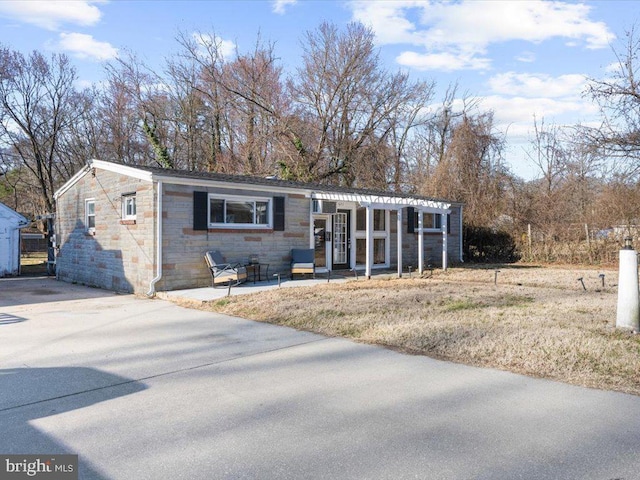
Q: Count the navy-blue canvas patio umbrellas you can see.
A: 0